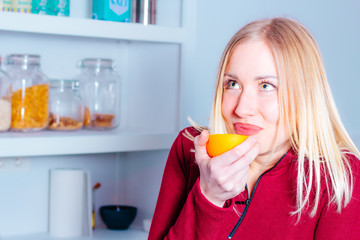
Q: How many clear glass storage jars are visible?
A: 4